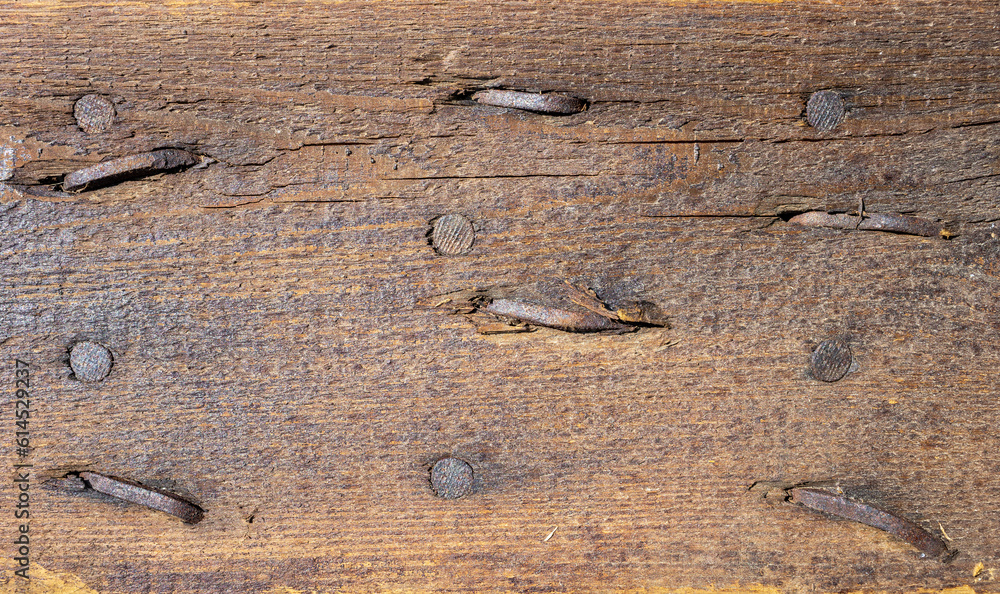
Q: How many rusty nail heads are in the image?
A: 6